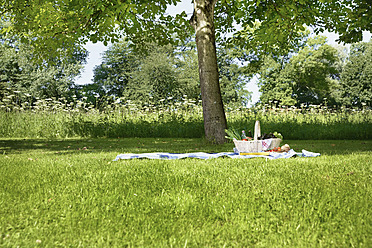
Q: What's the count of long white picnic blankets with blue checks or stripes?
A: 1